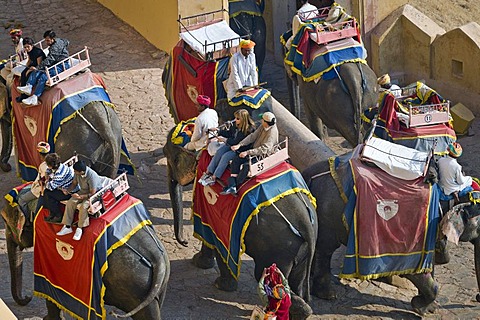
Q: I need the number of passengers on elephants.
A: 6